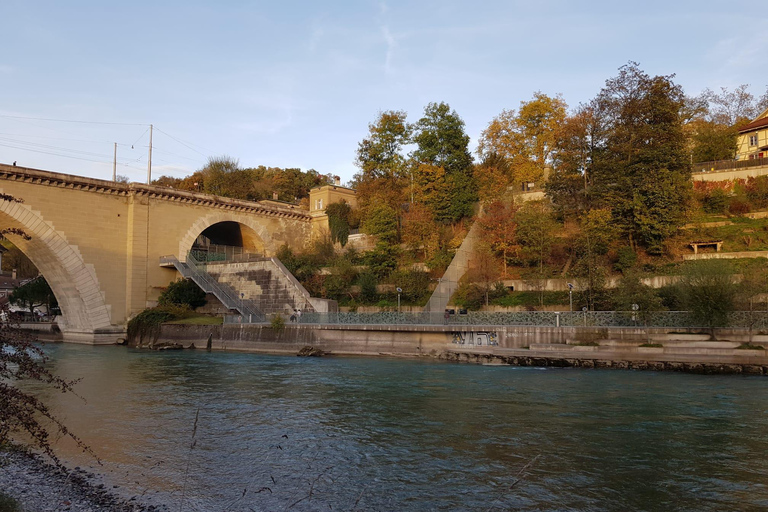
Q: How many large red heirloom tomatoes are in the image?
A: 0